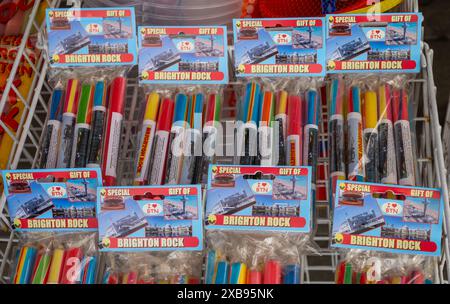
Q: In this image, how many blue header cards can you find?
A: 8